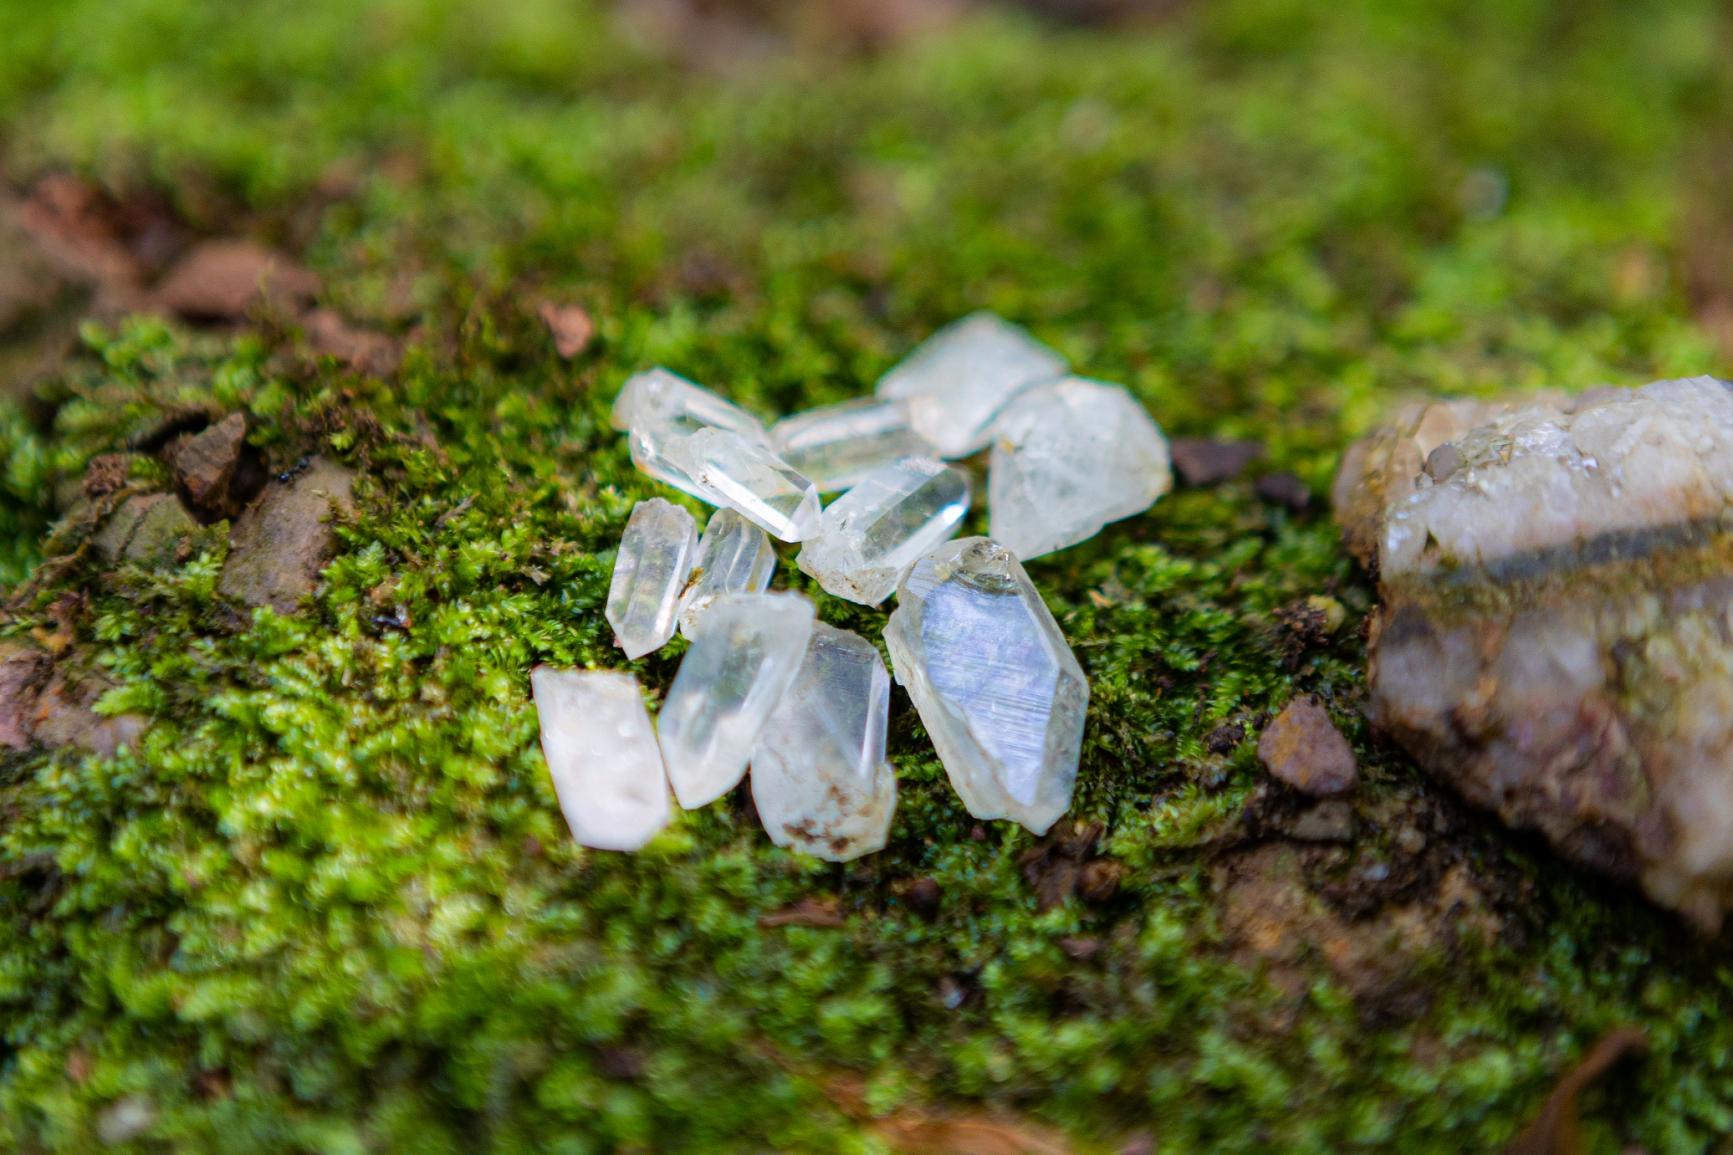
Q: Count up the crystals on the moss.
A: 12